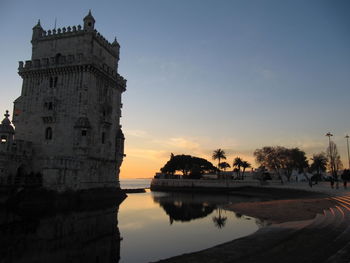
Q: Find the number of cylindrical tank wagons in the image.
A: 0